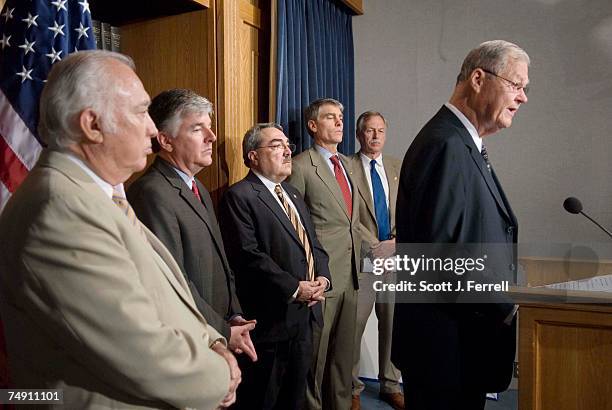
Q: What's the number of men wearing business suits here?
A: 6